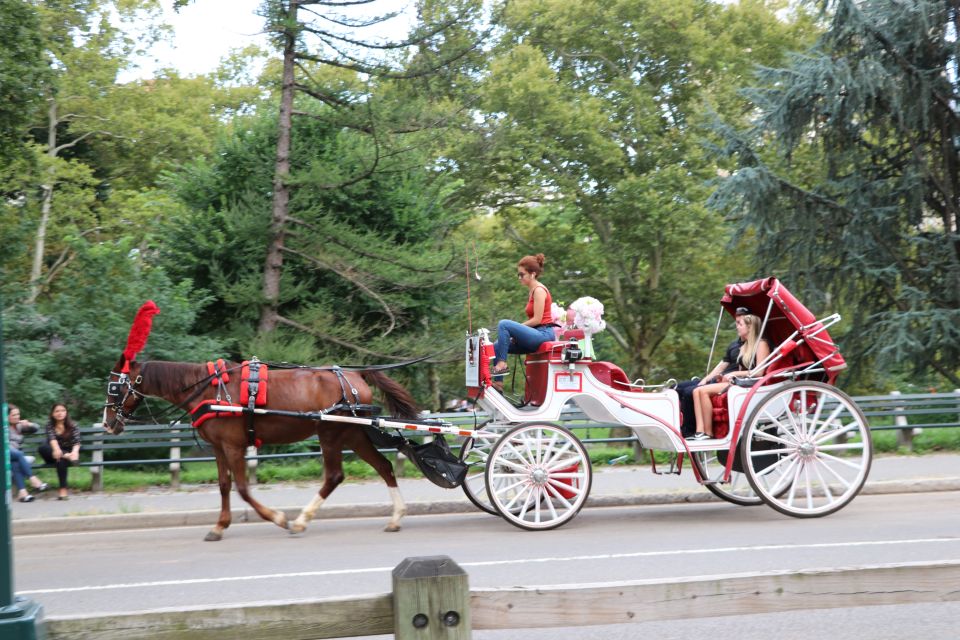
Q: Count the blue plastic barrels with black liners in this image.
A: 0